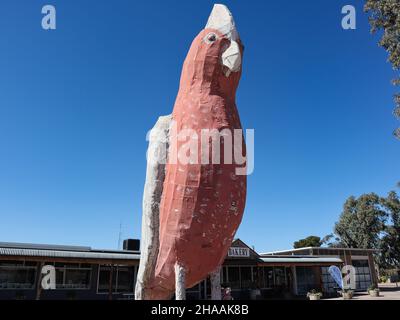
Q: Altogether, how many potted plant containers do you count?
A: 3